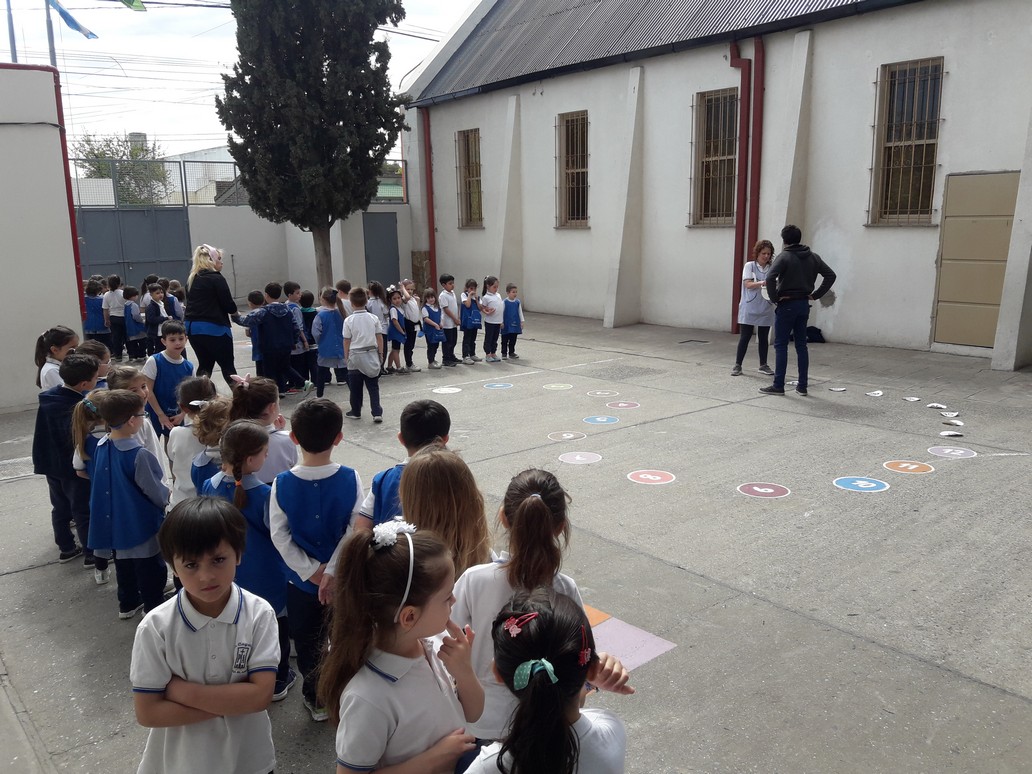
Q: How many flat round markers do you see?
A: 13